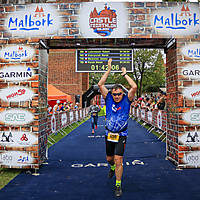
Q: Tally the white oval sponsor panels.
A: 14